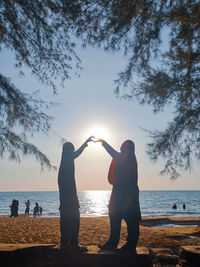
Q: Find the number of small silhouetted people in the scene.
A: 7